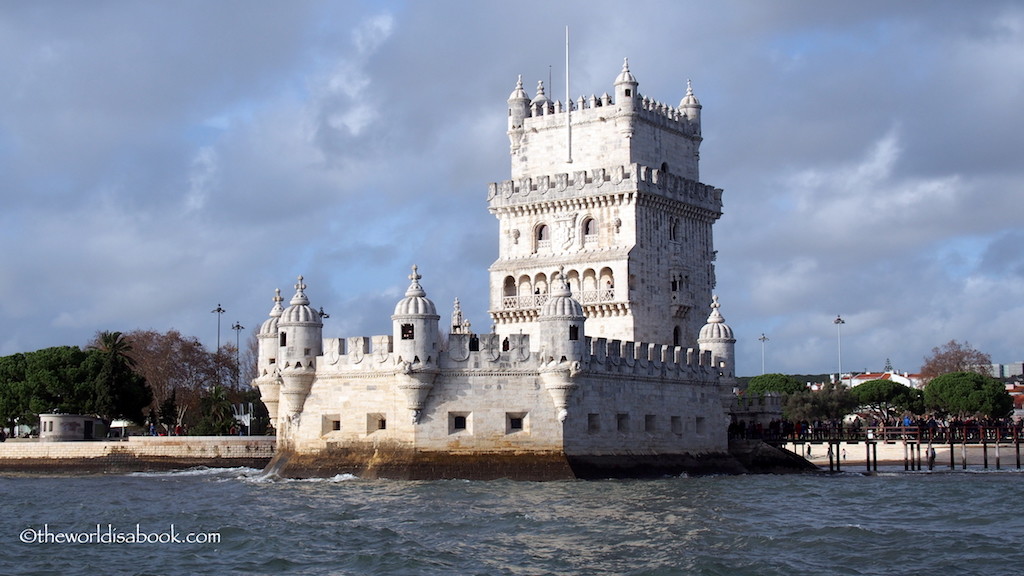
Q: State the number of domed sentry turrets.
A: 9